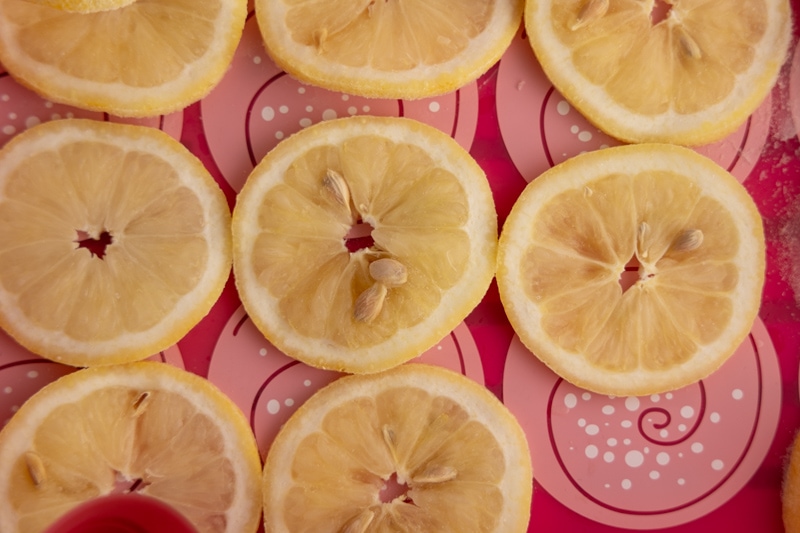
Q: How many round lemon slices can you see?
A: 8